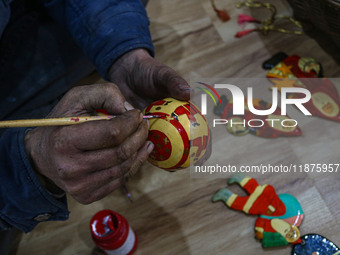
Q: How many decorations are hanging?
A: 0